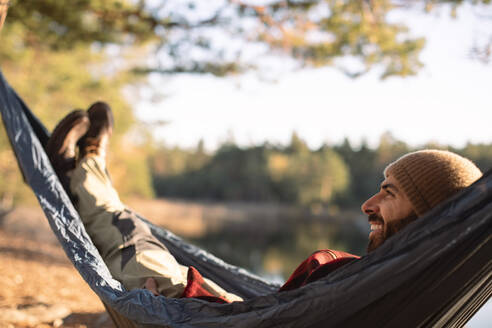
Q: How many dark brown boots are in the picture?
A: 2